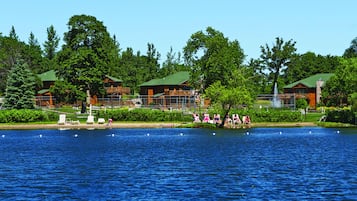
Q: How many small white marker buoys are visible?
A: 11